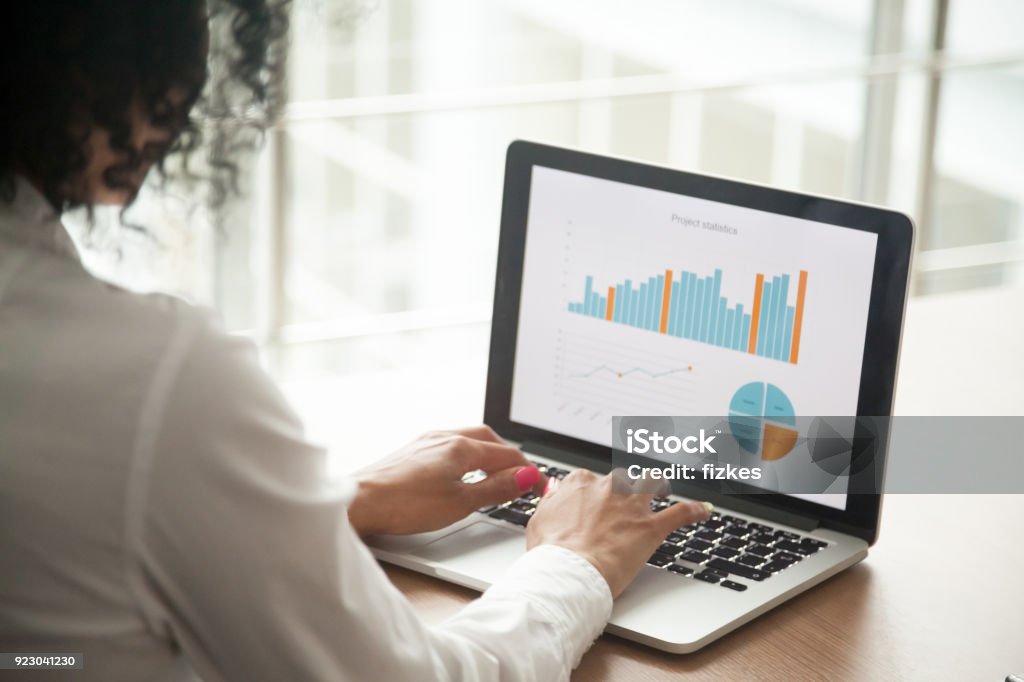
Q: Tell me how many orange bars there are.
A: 4